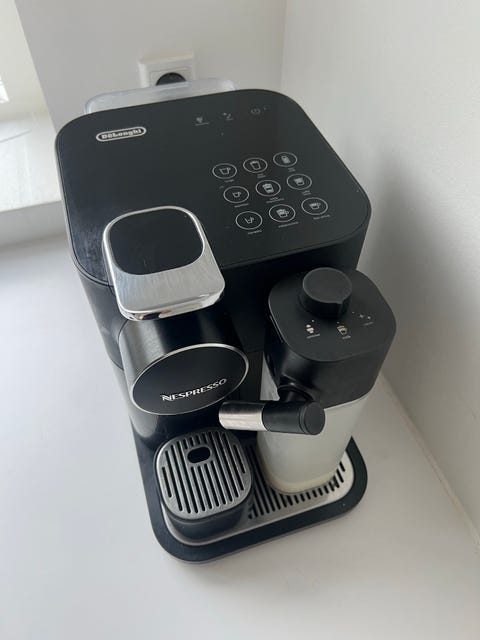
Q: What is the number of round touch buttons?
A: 9